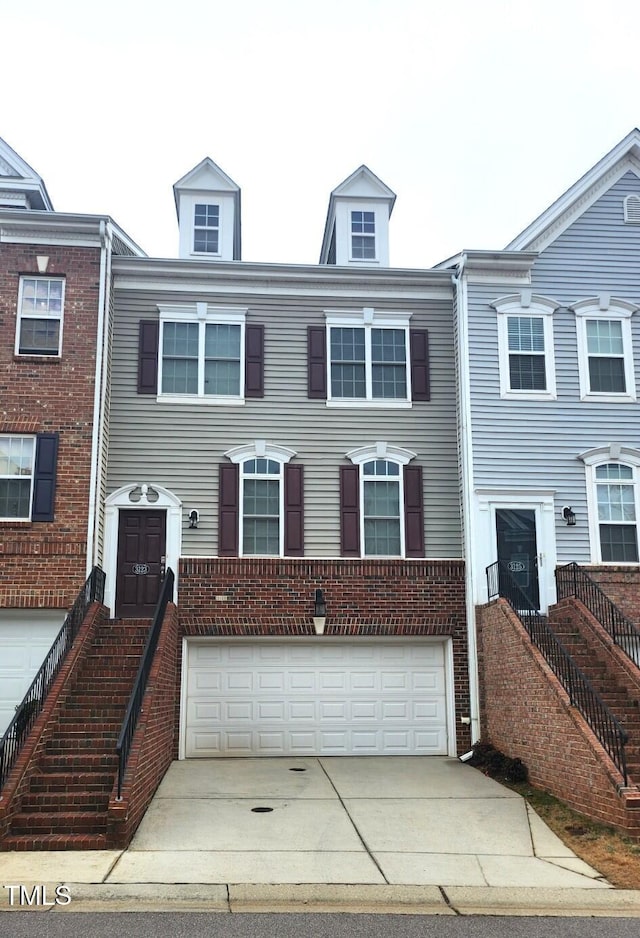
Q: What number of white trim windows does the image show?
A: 11